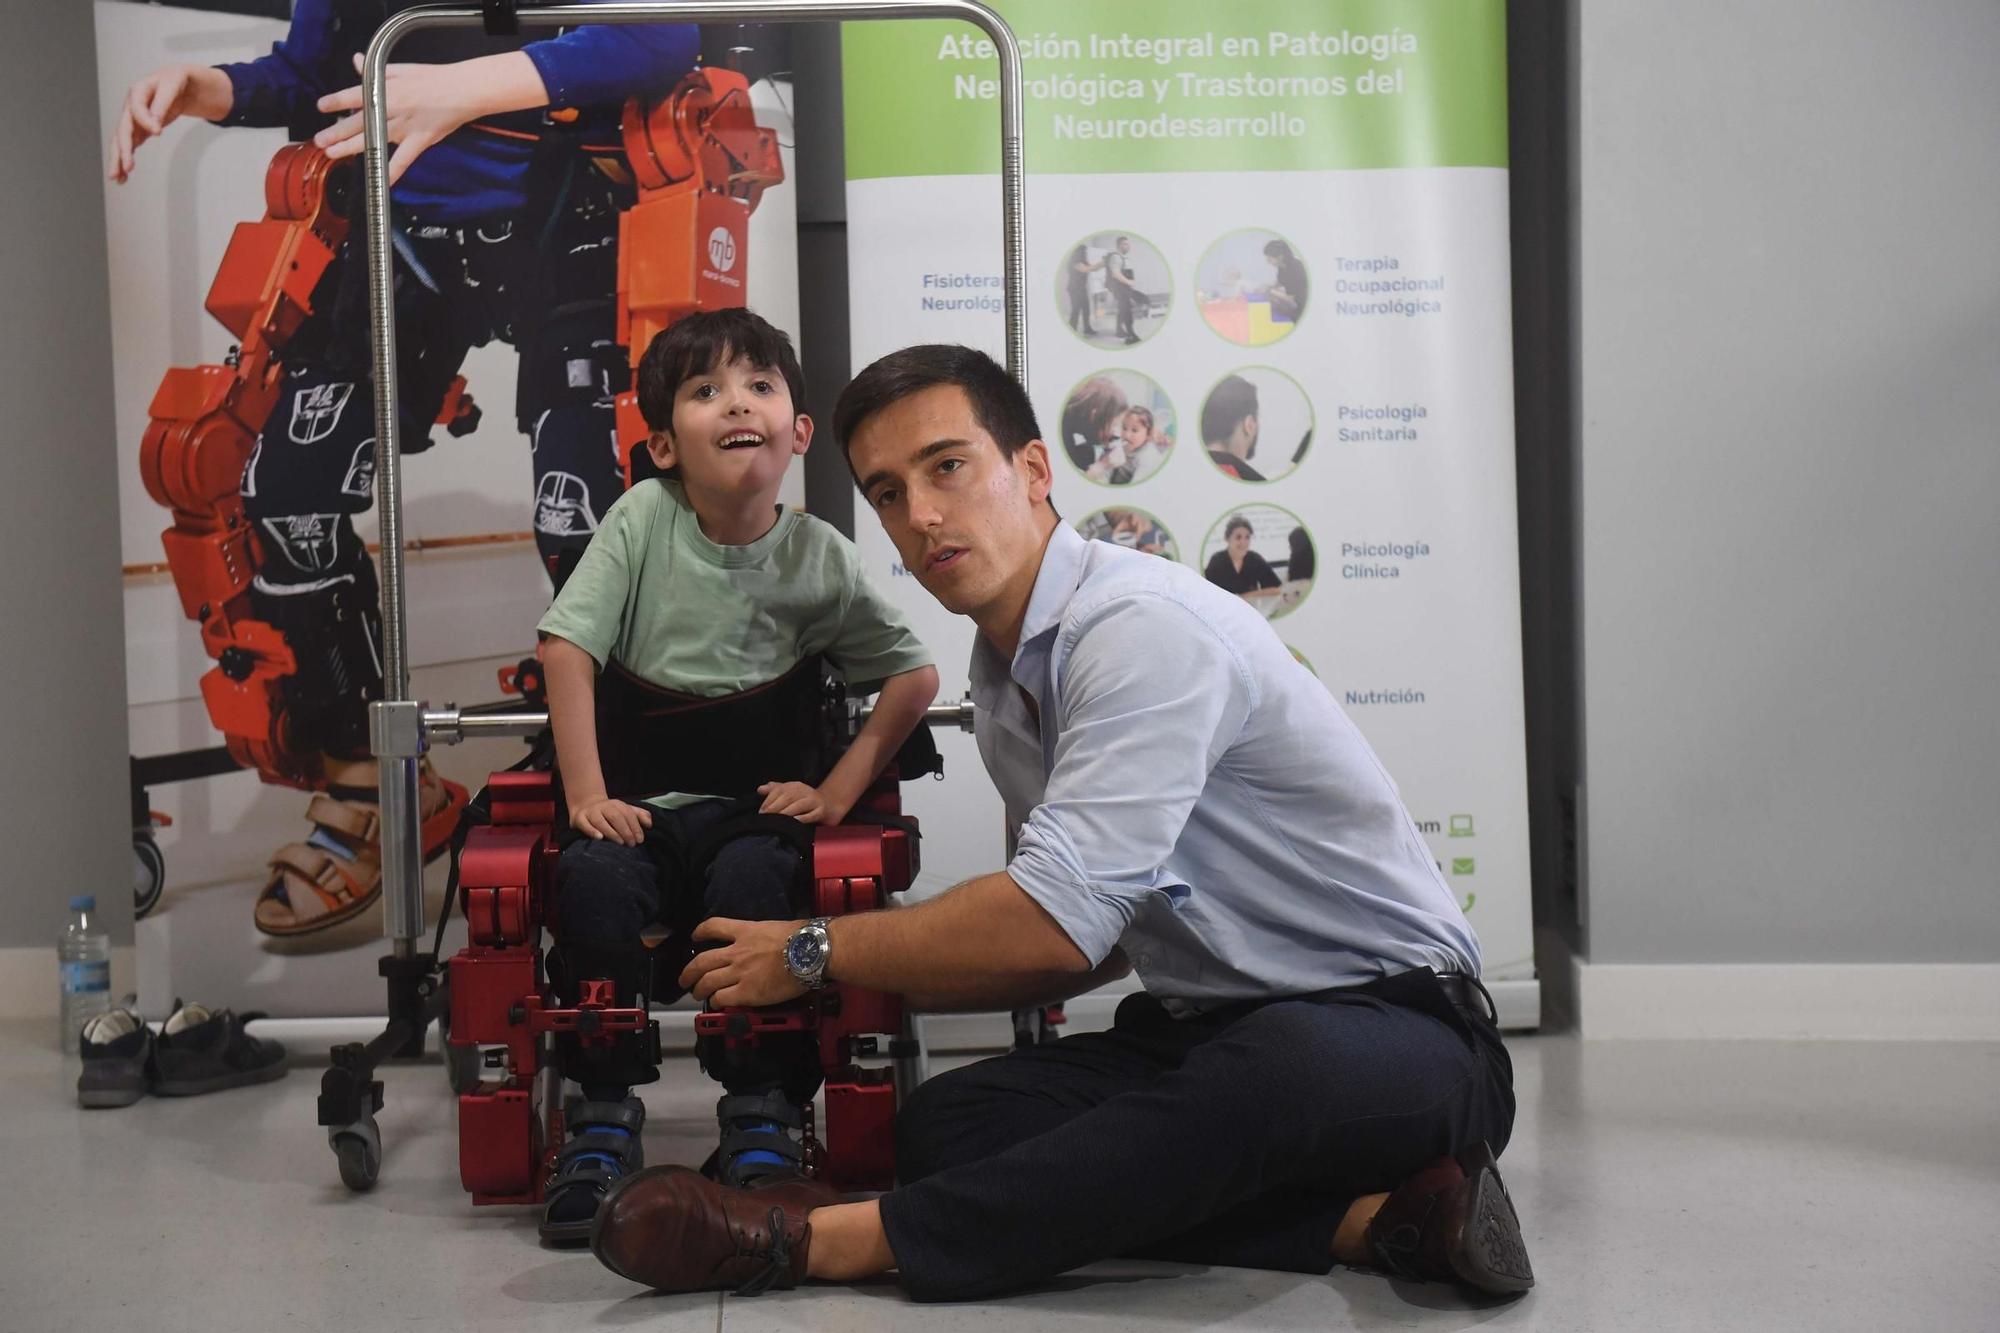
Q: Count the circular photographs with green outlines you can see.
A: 7